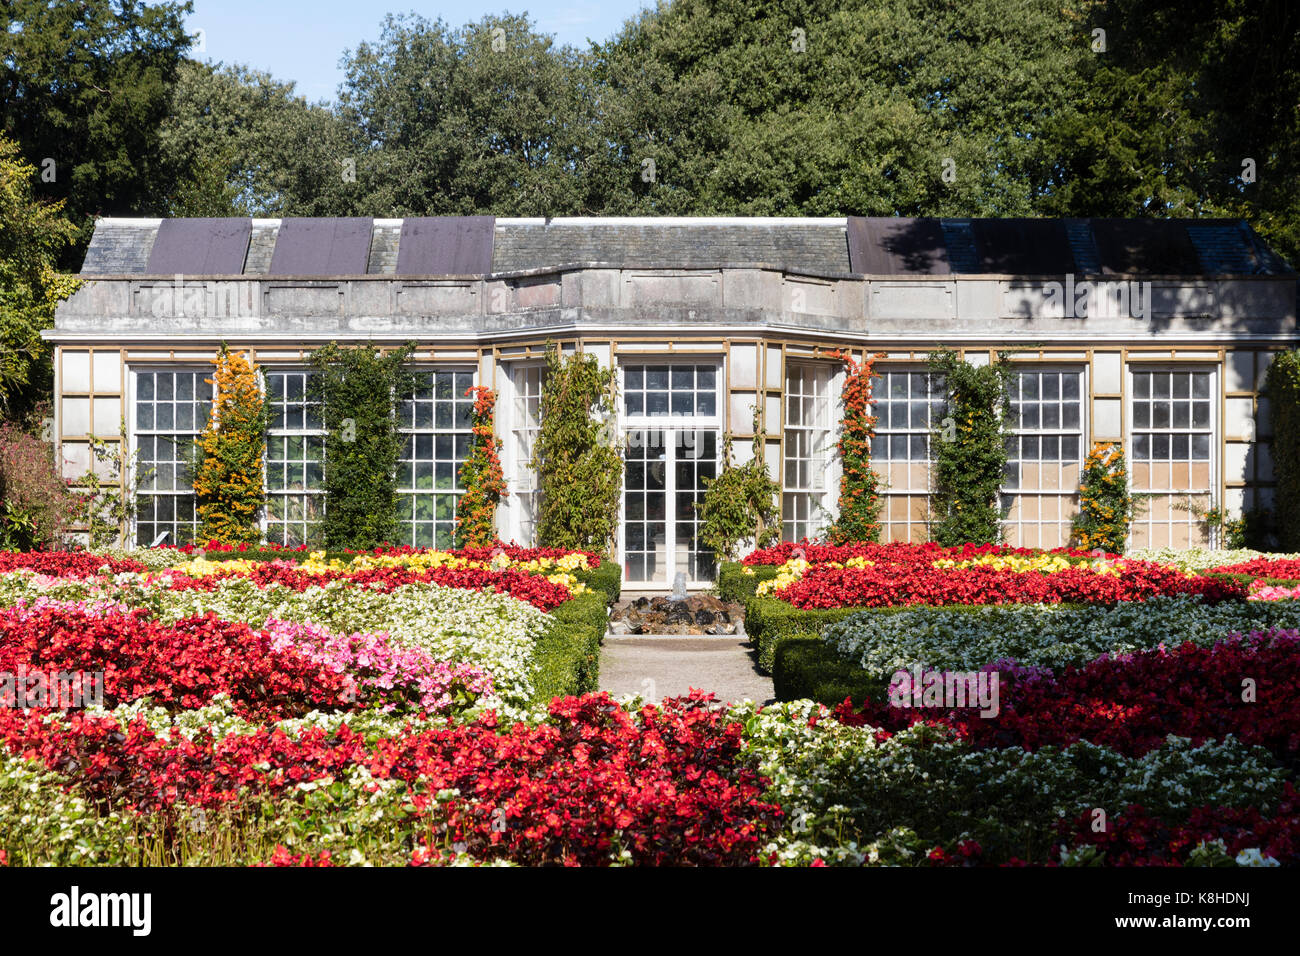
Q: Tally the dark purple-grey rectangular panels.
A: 6